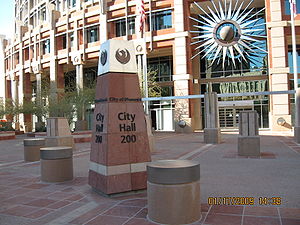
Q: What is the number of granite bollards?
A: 3